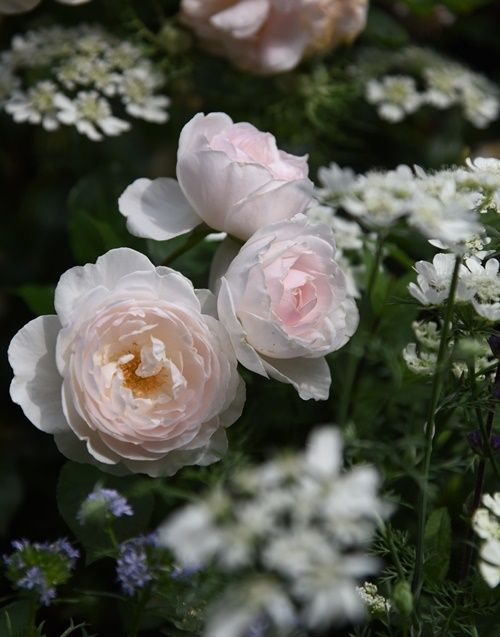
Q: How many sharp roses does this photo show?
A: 3